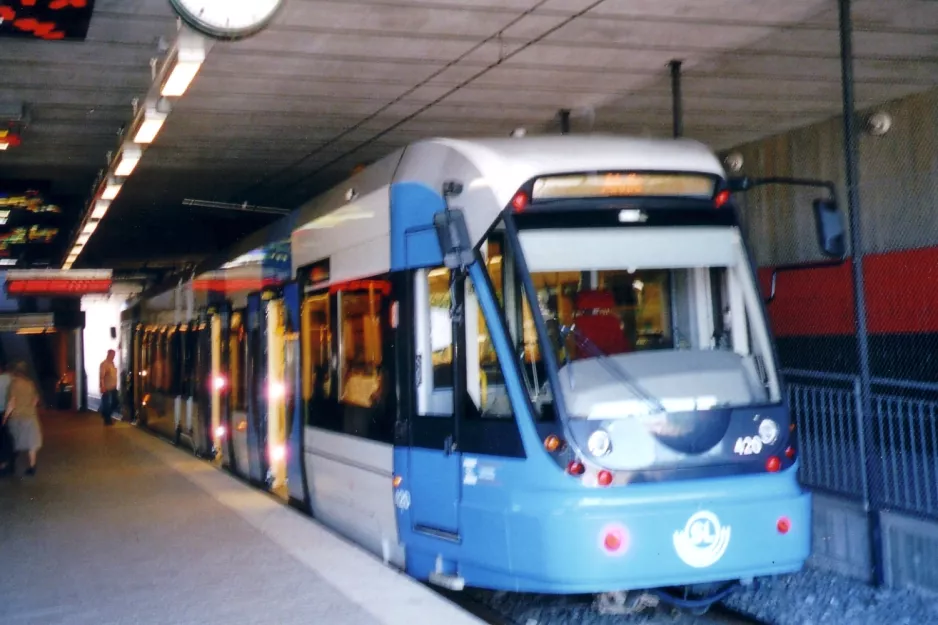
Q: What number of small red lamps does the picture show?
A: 8